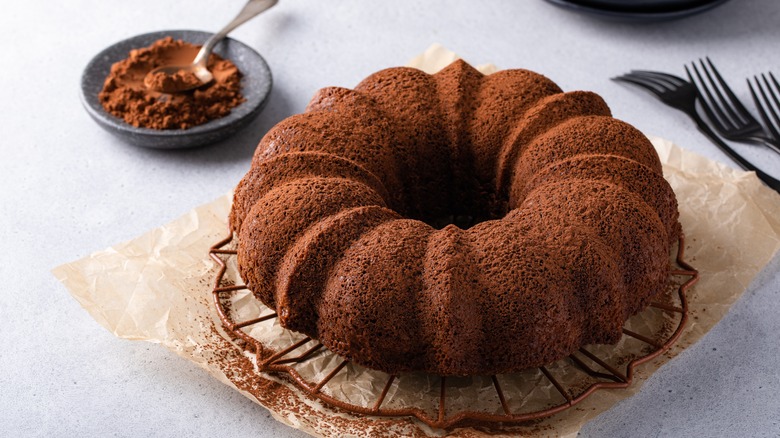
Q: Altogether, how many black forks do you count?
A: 3